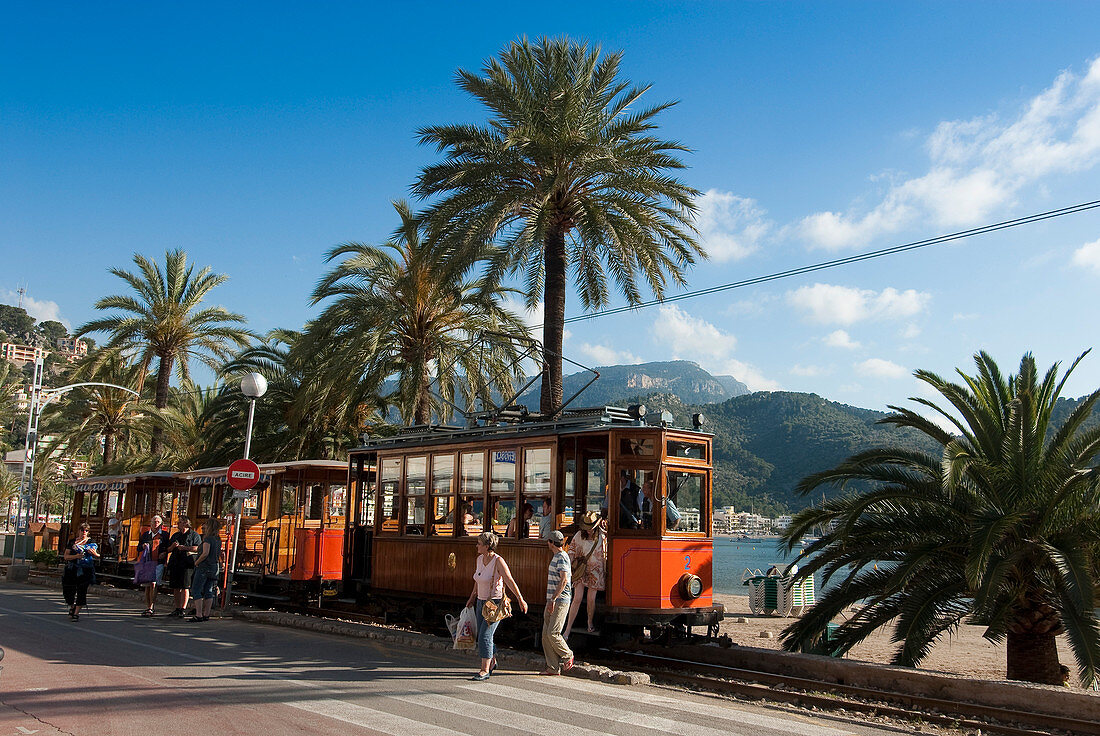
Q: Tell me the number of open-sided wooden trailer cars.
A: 2